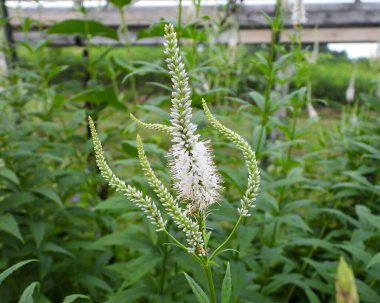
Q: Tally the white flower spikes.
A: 5